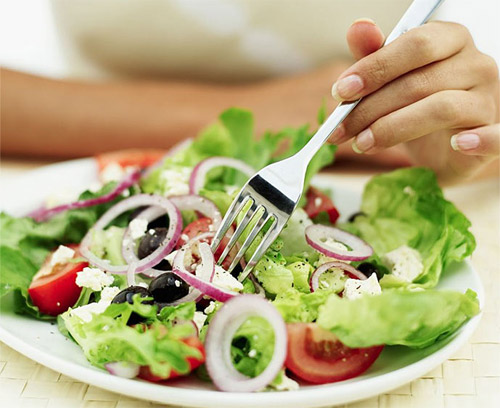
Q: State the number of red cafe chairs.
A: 0